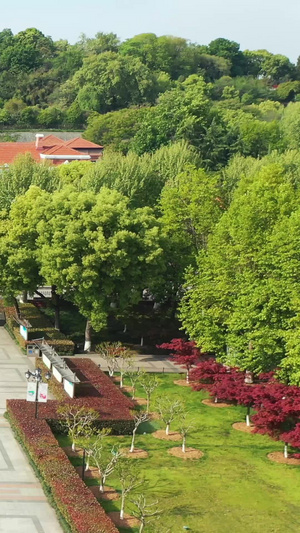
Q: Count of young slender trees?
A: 12